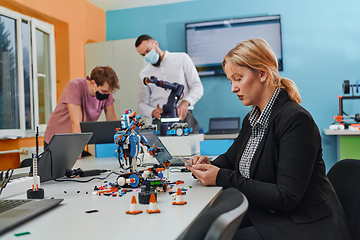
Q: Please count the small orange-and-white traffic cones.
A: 3